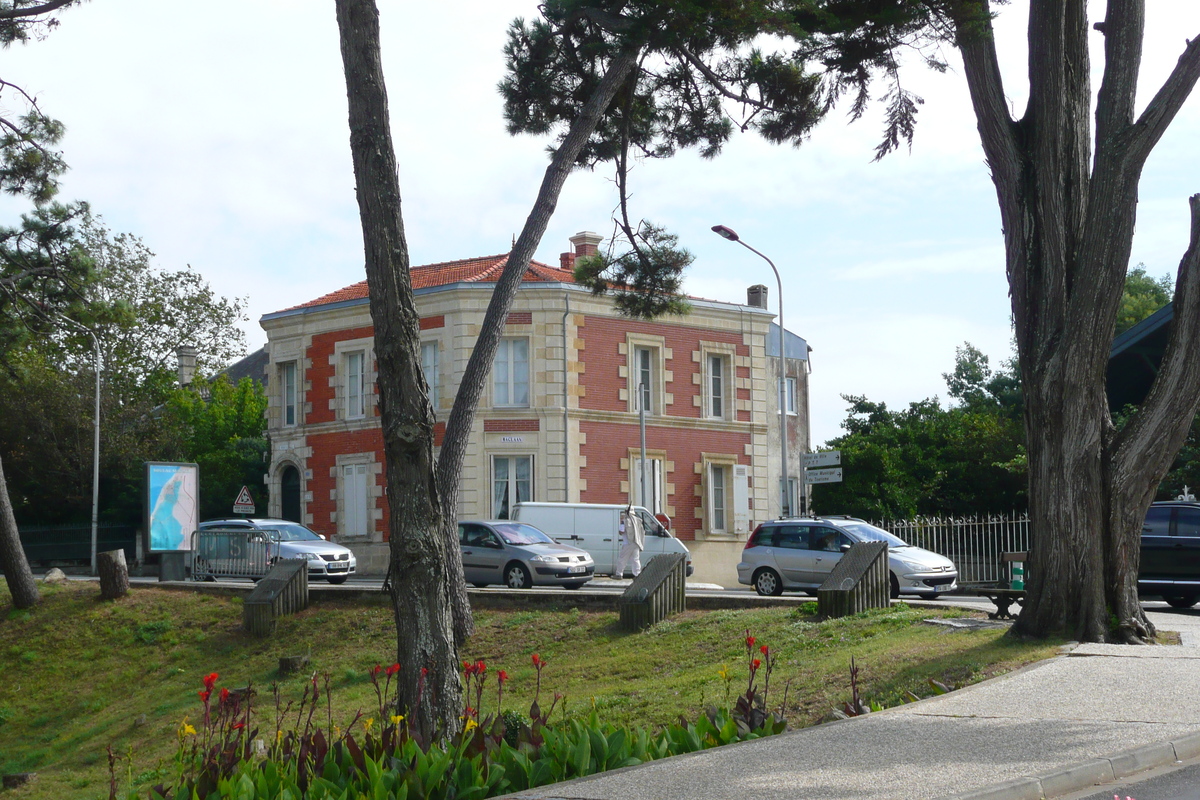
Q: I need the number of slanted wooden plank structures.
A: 3